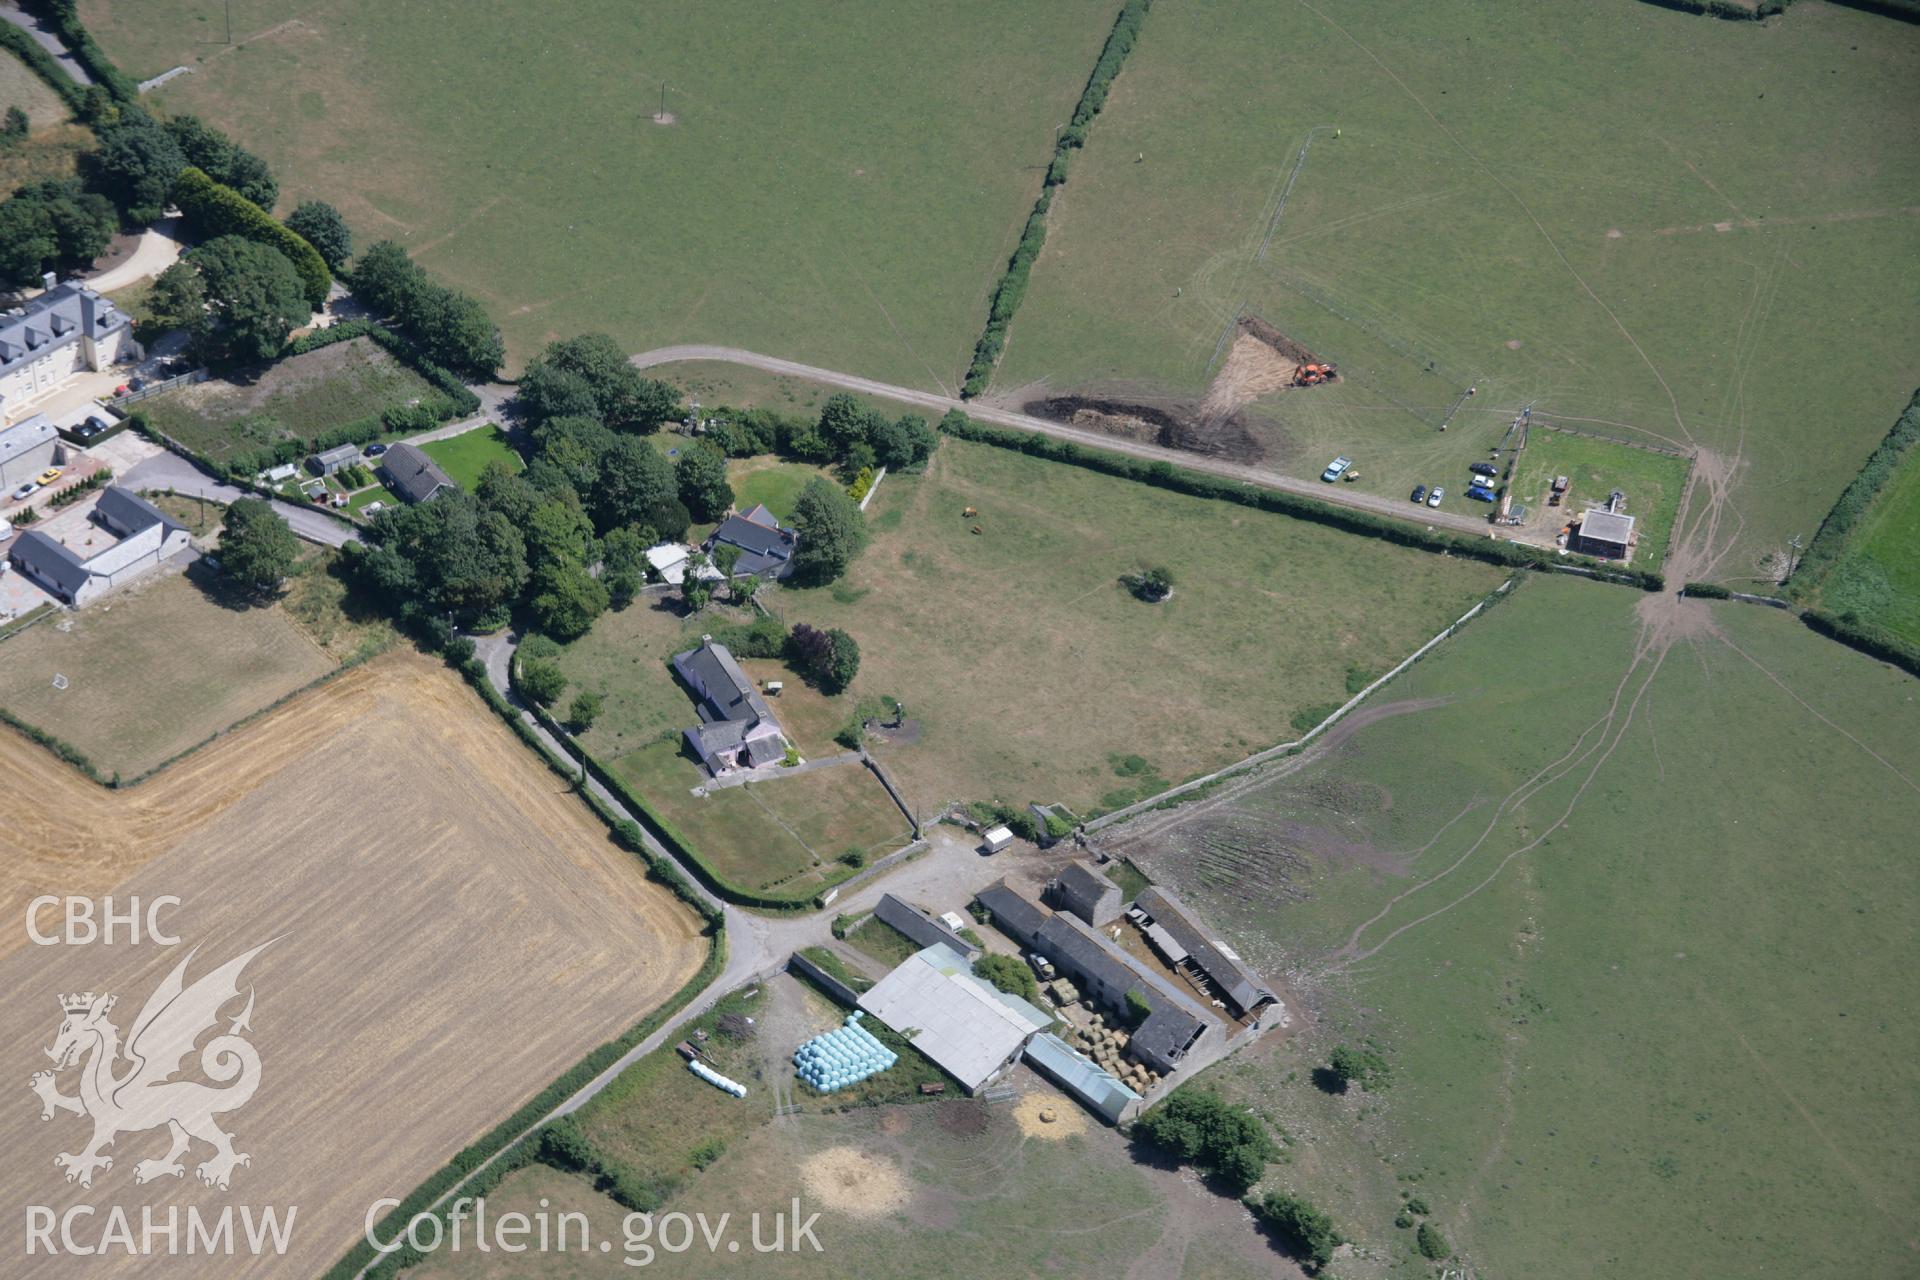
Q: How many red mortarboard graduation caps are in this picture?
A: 0